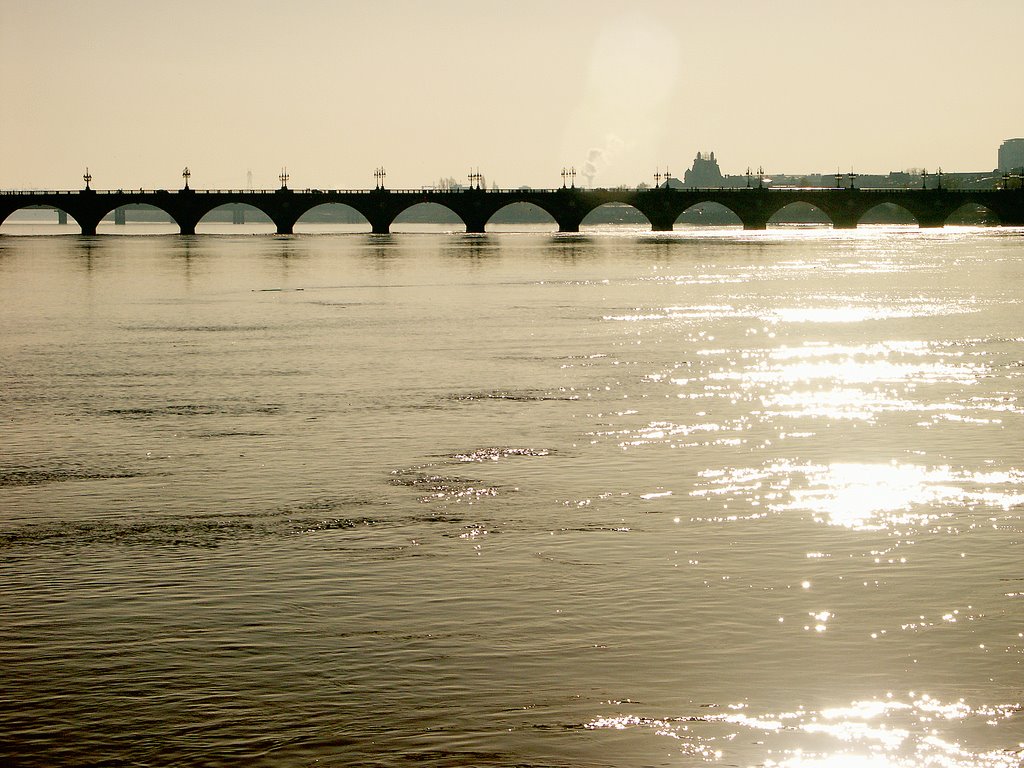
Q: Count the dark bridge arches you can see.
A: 11